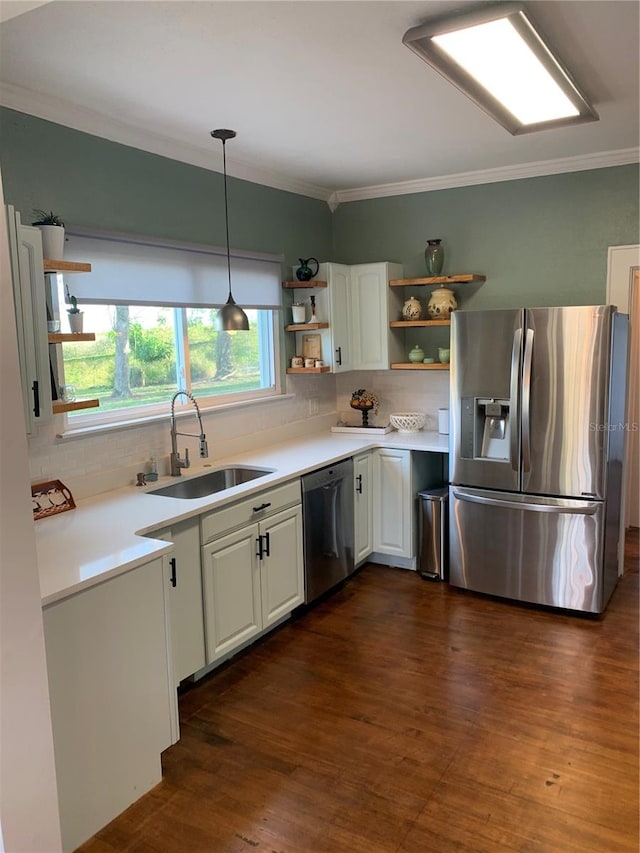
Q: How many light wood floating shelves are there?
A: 9